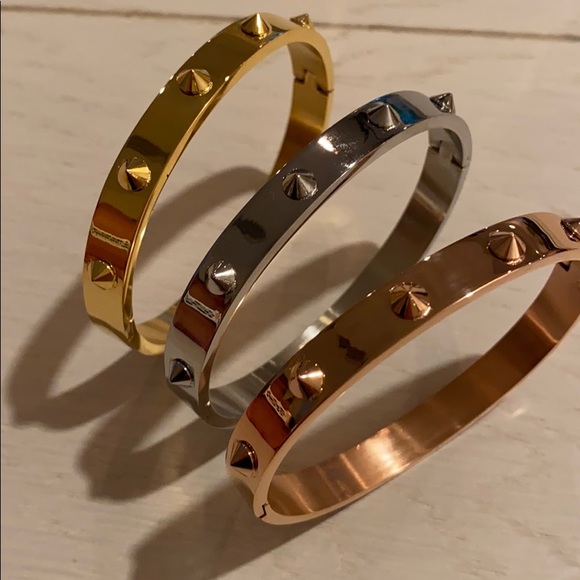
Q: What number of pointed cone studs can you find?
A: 15